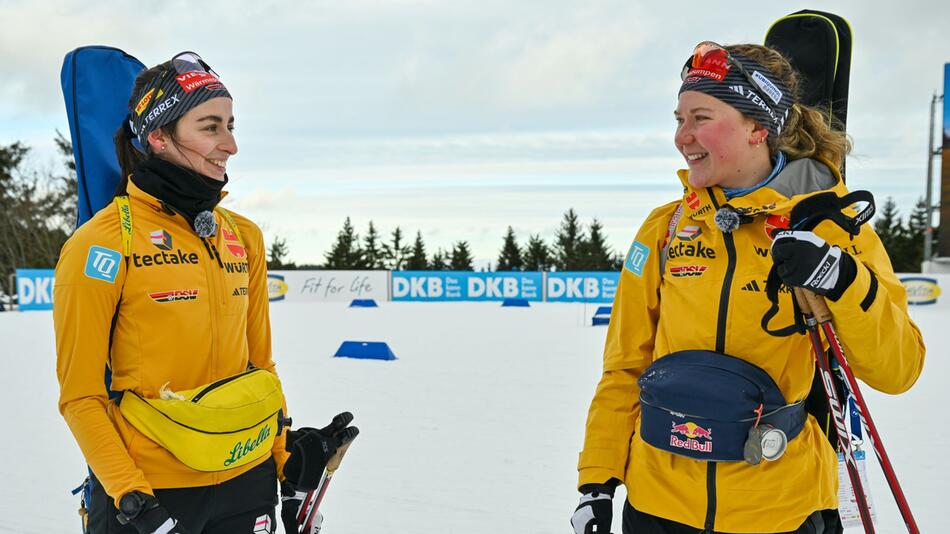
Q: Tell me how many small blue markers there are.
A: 4